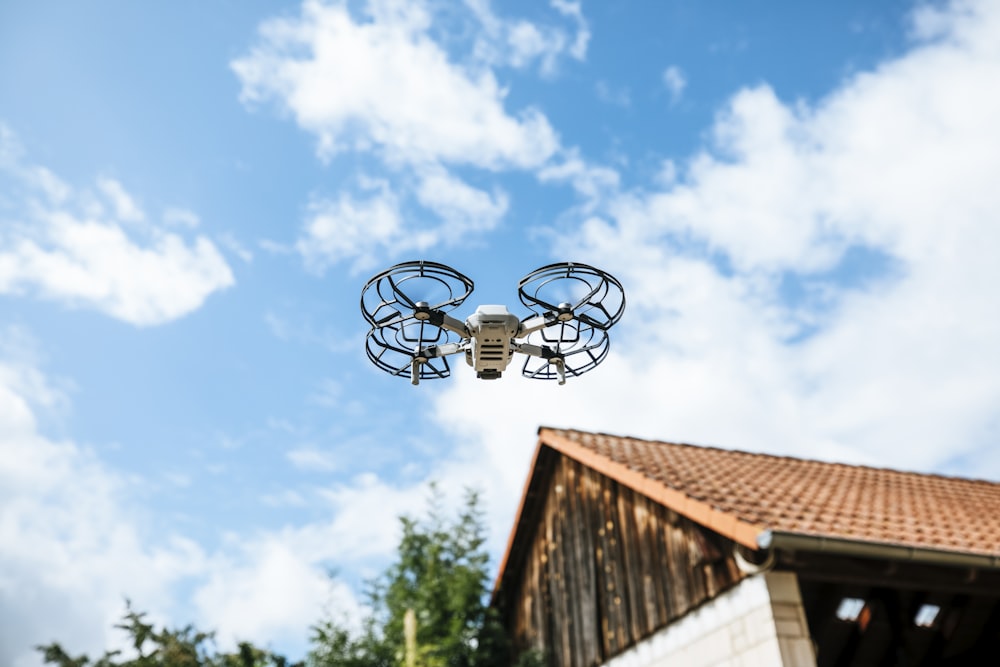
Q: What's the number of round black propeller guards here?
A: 4